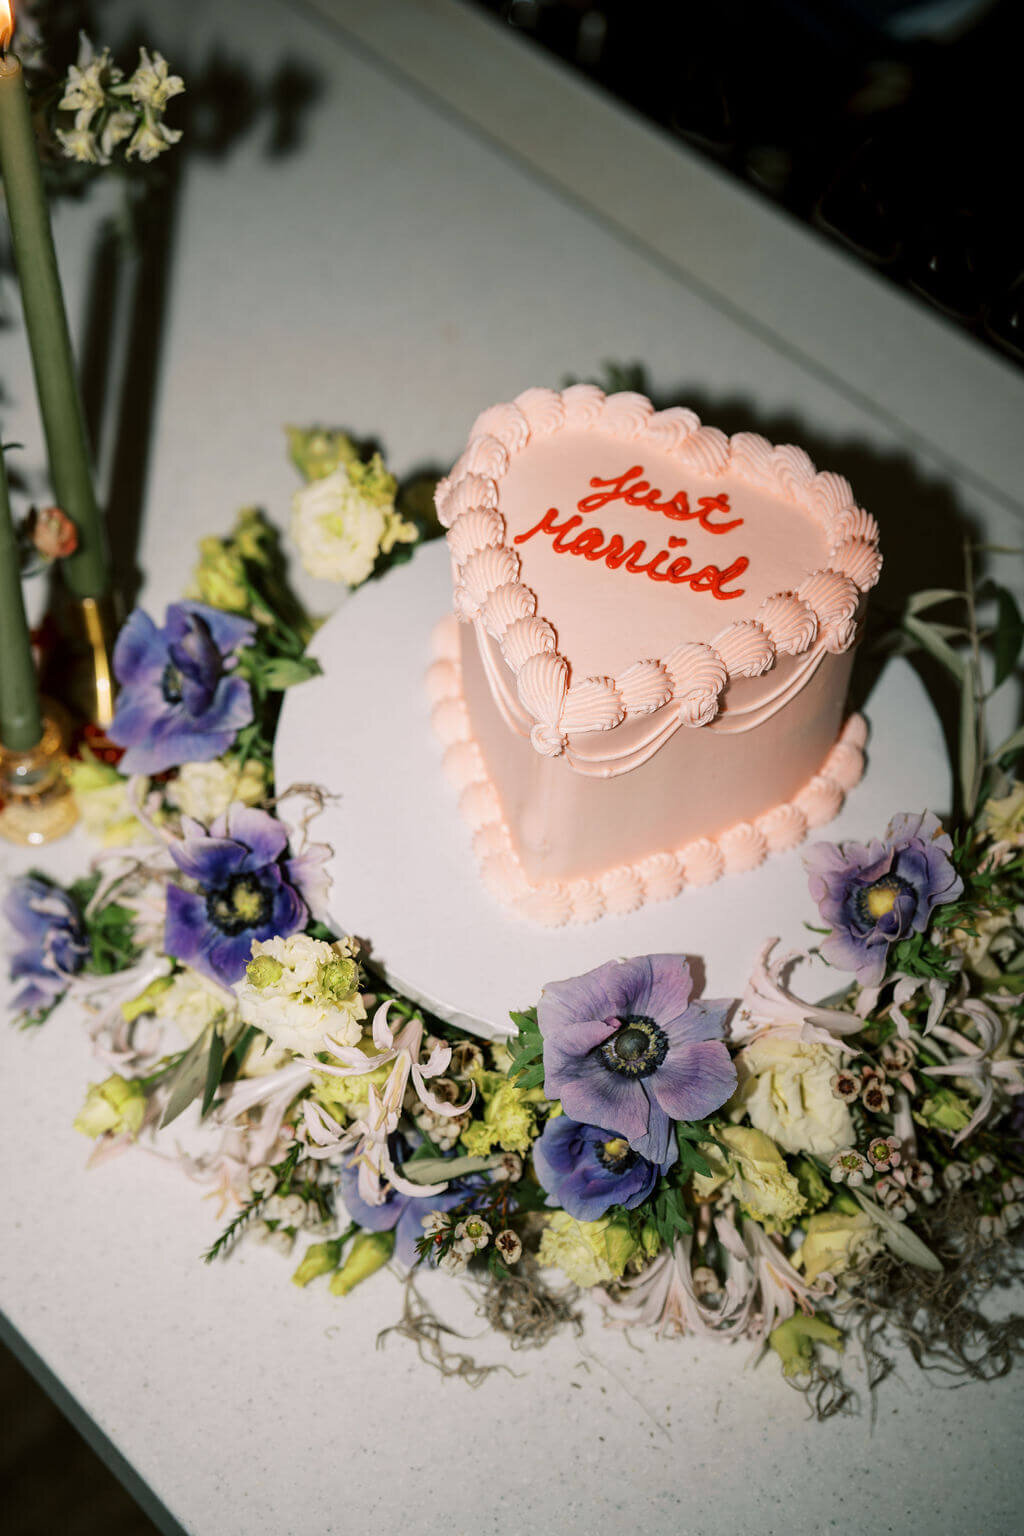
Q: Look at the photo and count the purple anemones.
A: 7